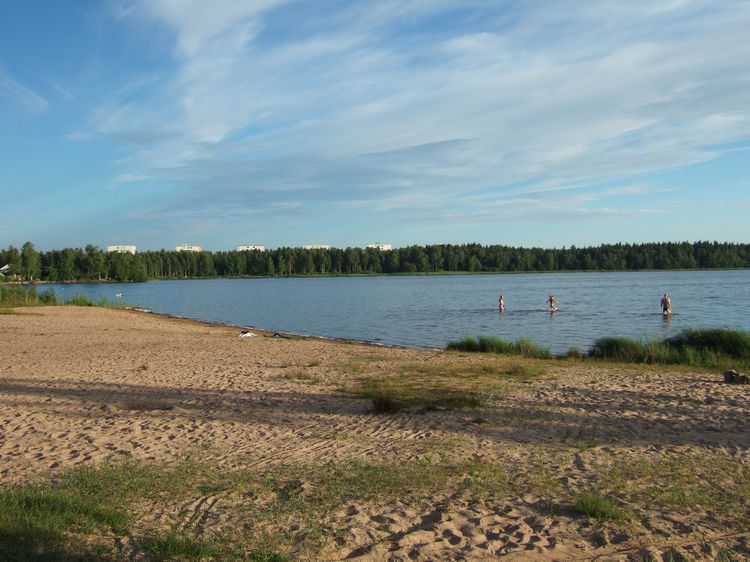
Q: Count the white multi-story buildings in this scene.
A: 5